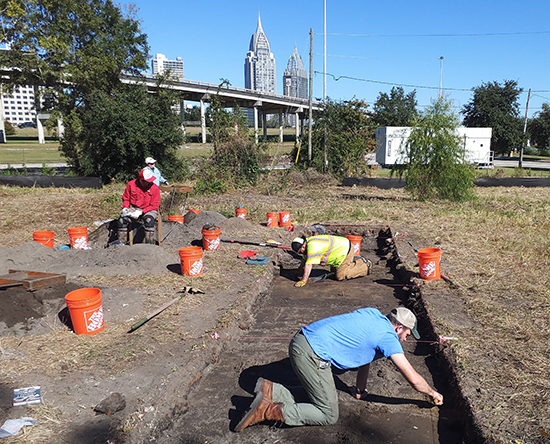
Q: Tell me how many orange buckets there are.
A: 12